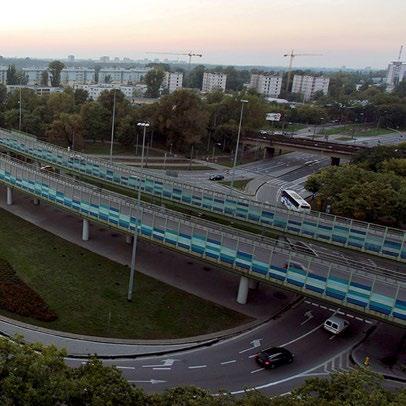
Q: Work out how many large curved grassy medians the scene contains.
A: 1